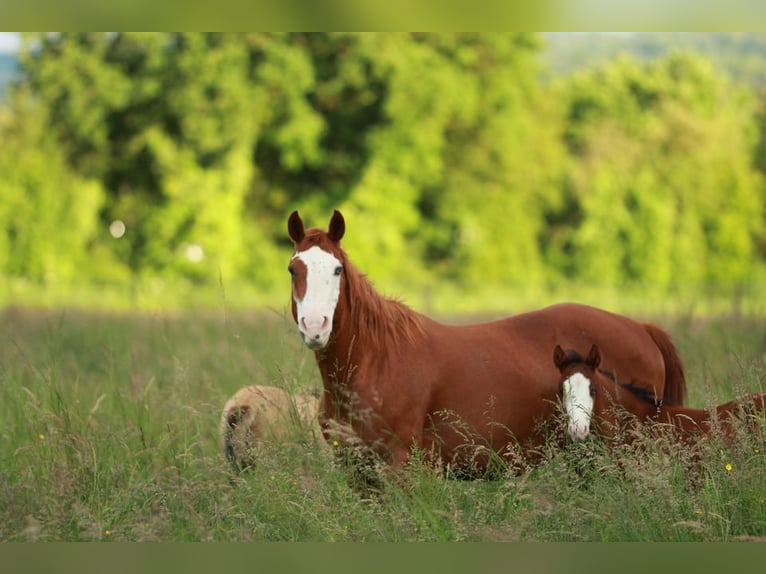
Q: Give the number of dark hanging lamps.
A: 0